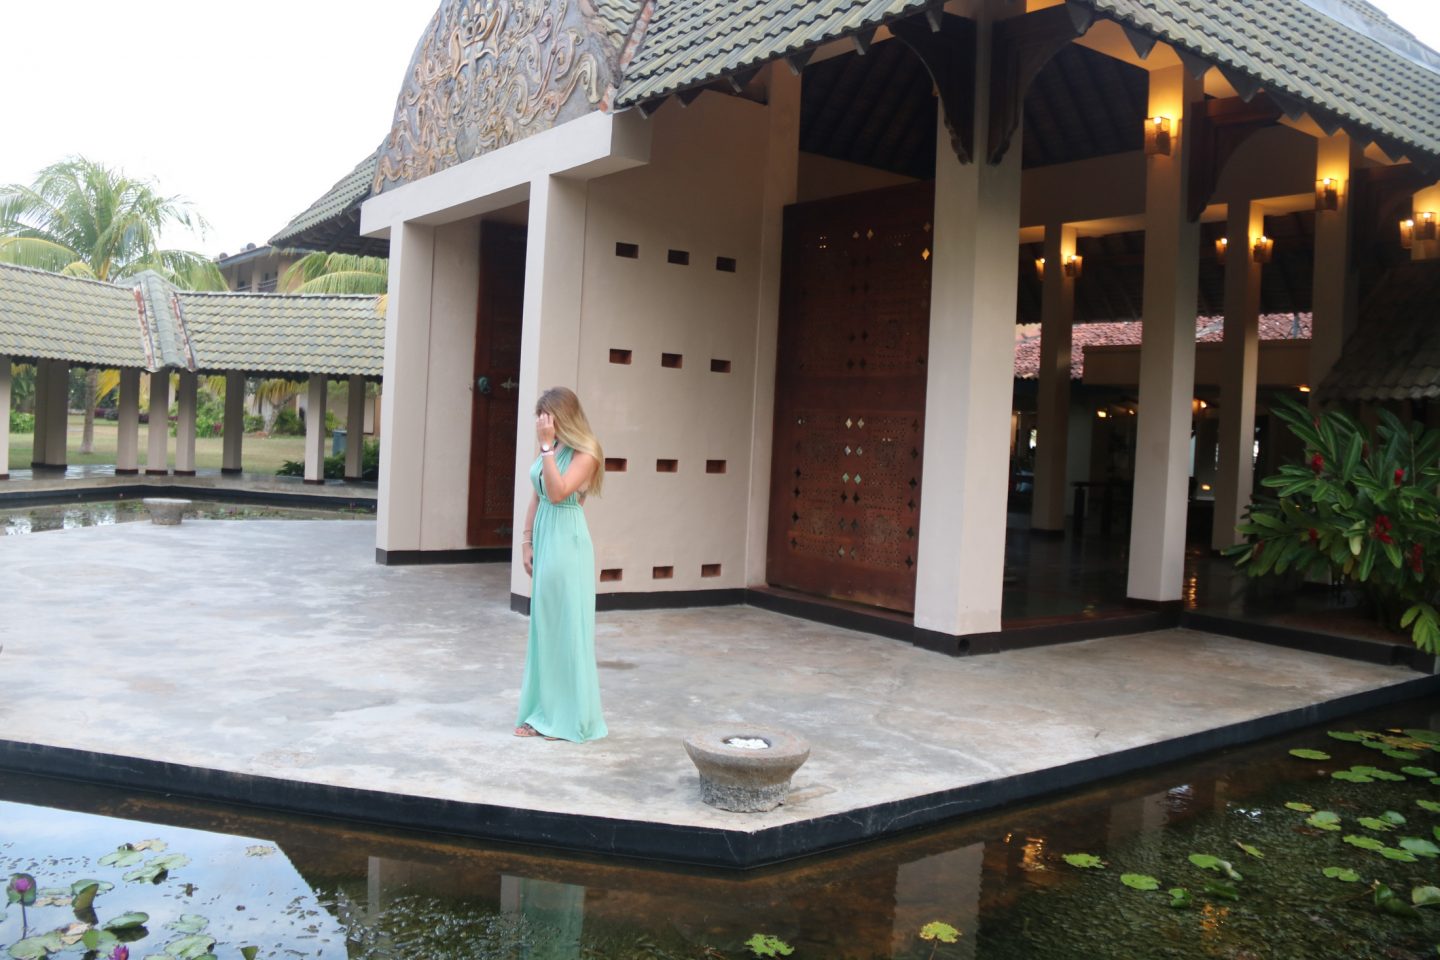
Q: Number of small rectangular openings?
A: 12